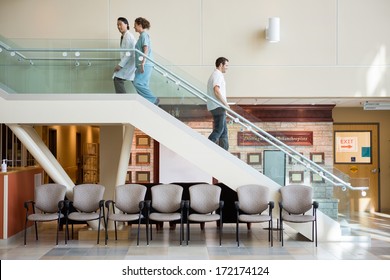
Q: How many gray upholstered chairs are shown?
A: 7